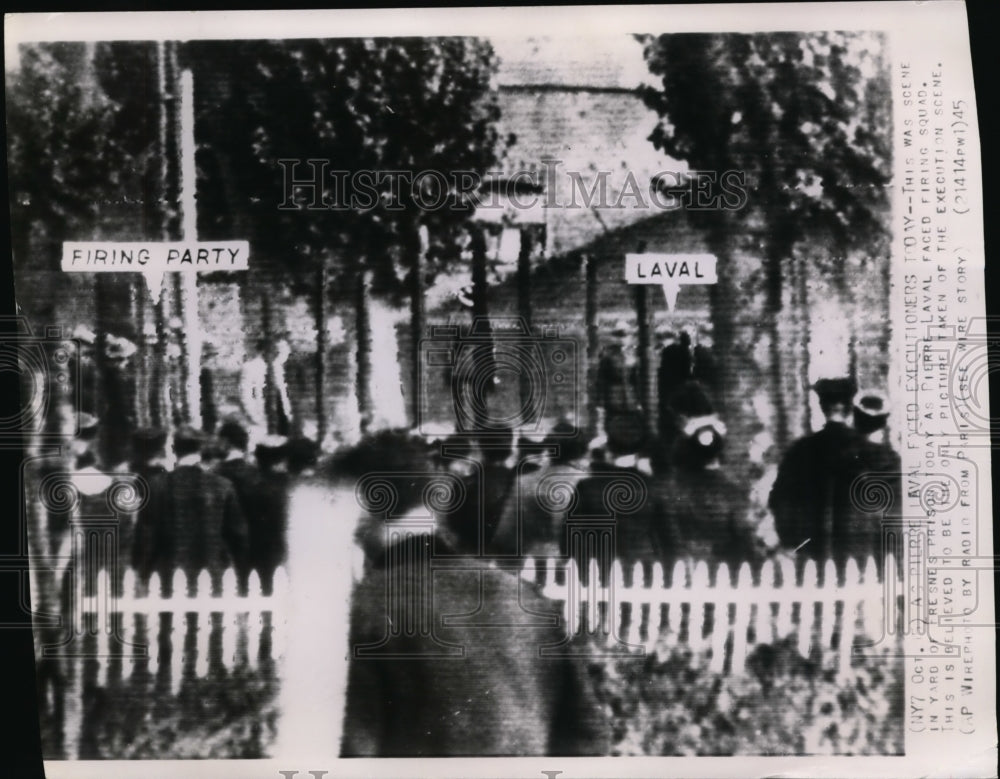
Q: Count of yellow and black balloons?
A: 0